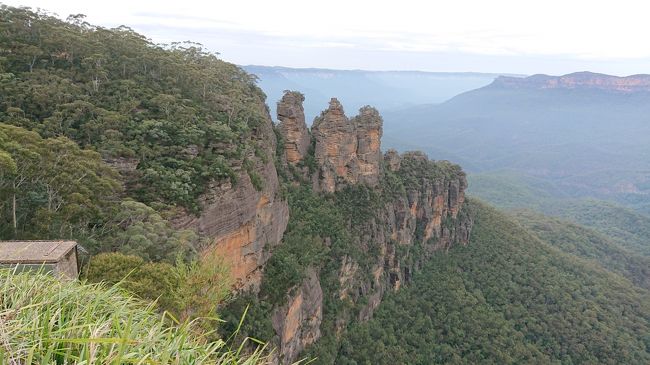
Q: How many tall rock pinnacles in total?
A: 3